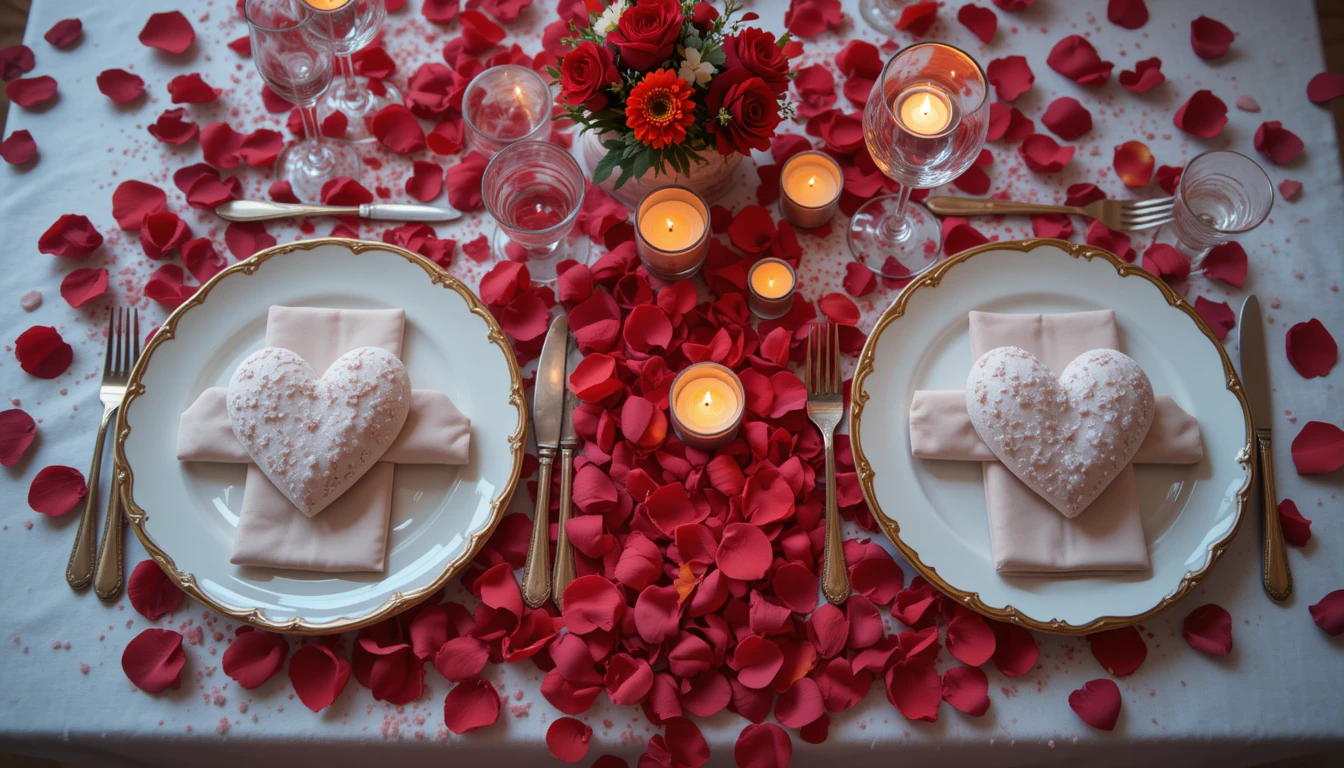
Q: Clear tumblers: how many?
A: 3